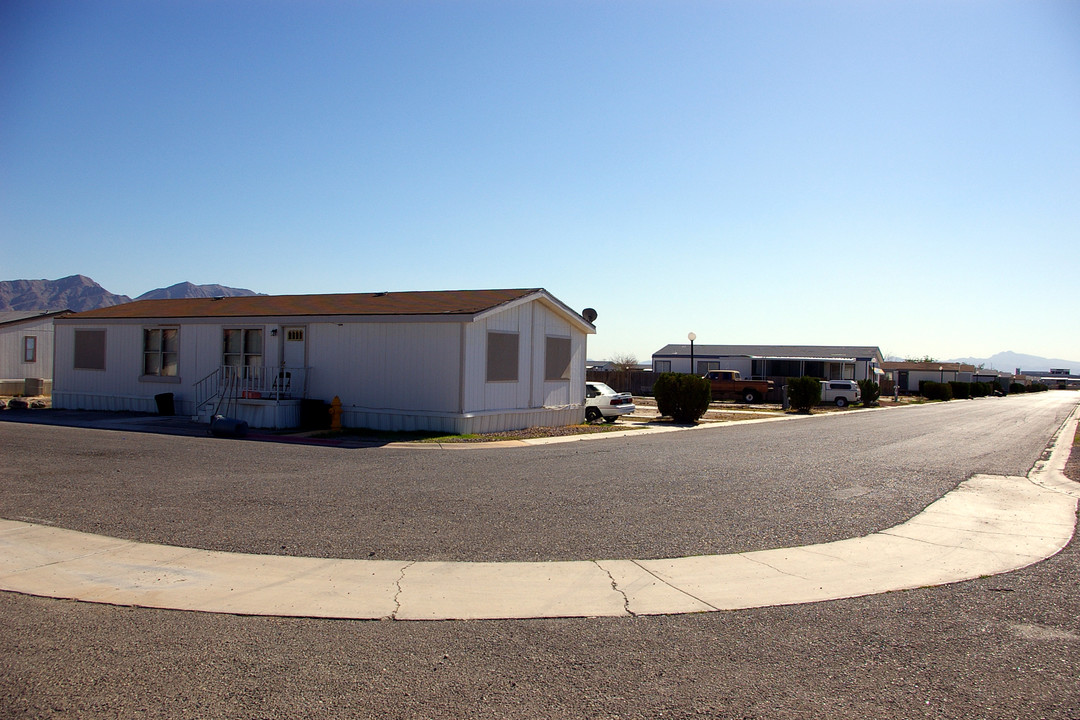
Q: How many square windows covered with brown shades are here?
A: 3